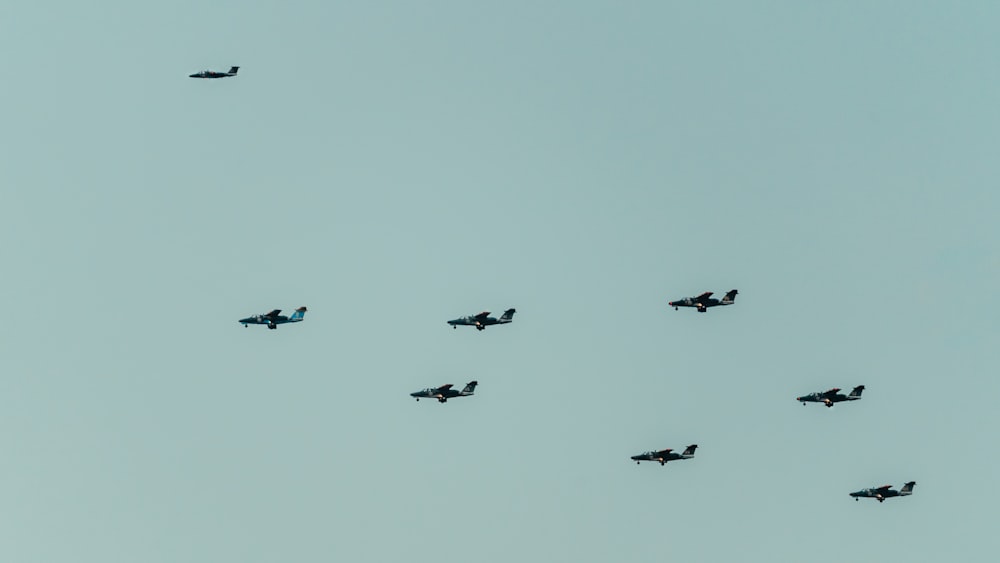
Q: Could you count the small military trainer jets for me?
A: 8